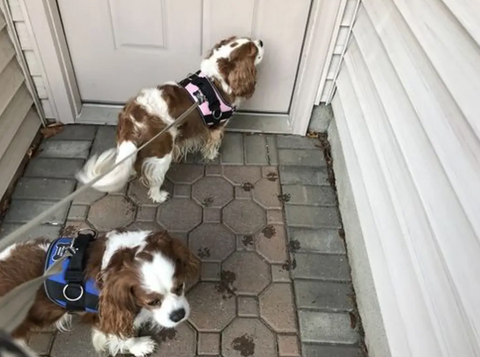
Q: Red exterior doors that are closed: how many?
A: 0